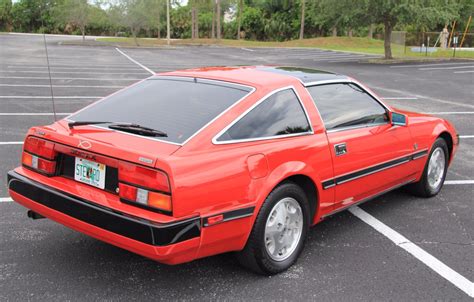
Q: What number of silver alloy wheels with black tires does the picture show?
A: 2